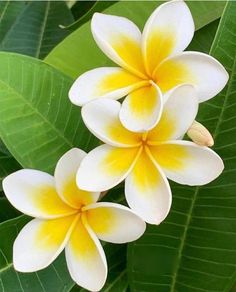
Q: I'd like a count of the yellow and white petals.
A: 15